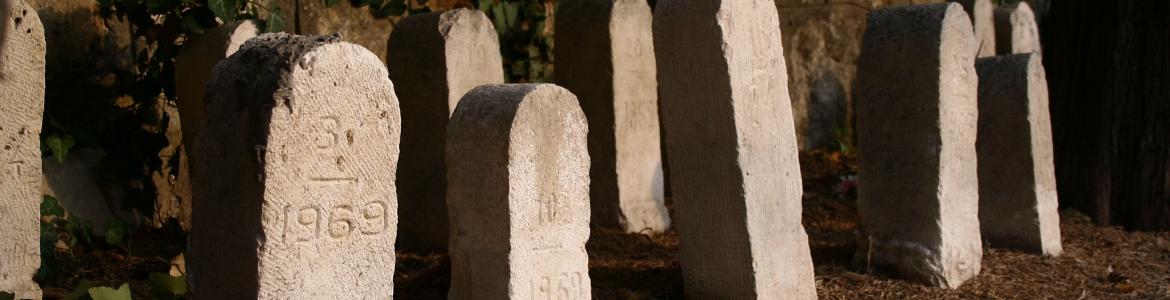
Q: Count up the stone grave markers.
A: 11